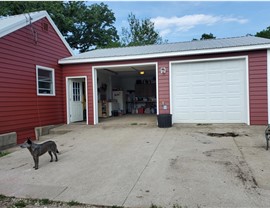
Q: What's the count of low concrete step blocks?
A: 2